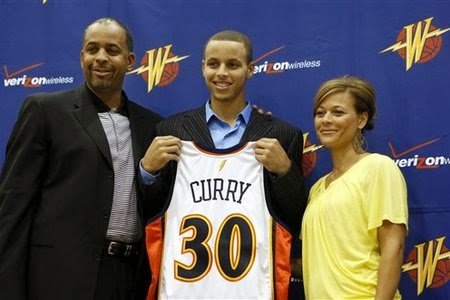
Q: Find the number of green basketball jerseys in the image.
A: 0